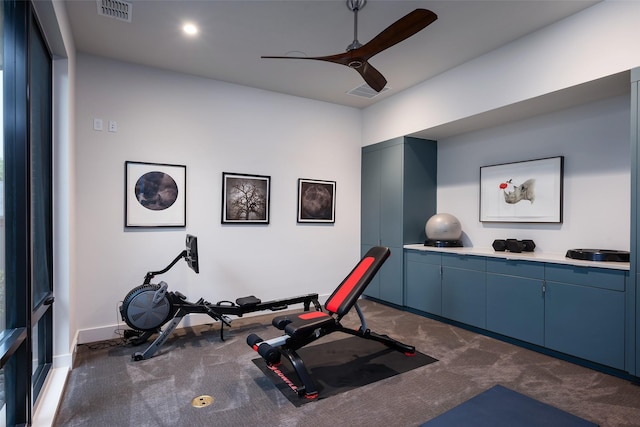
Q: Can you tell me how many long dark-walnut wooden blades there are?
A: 3